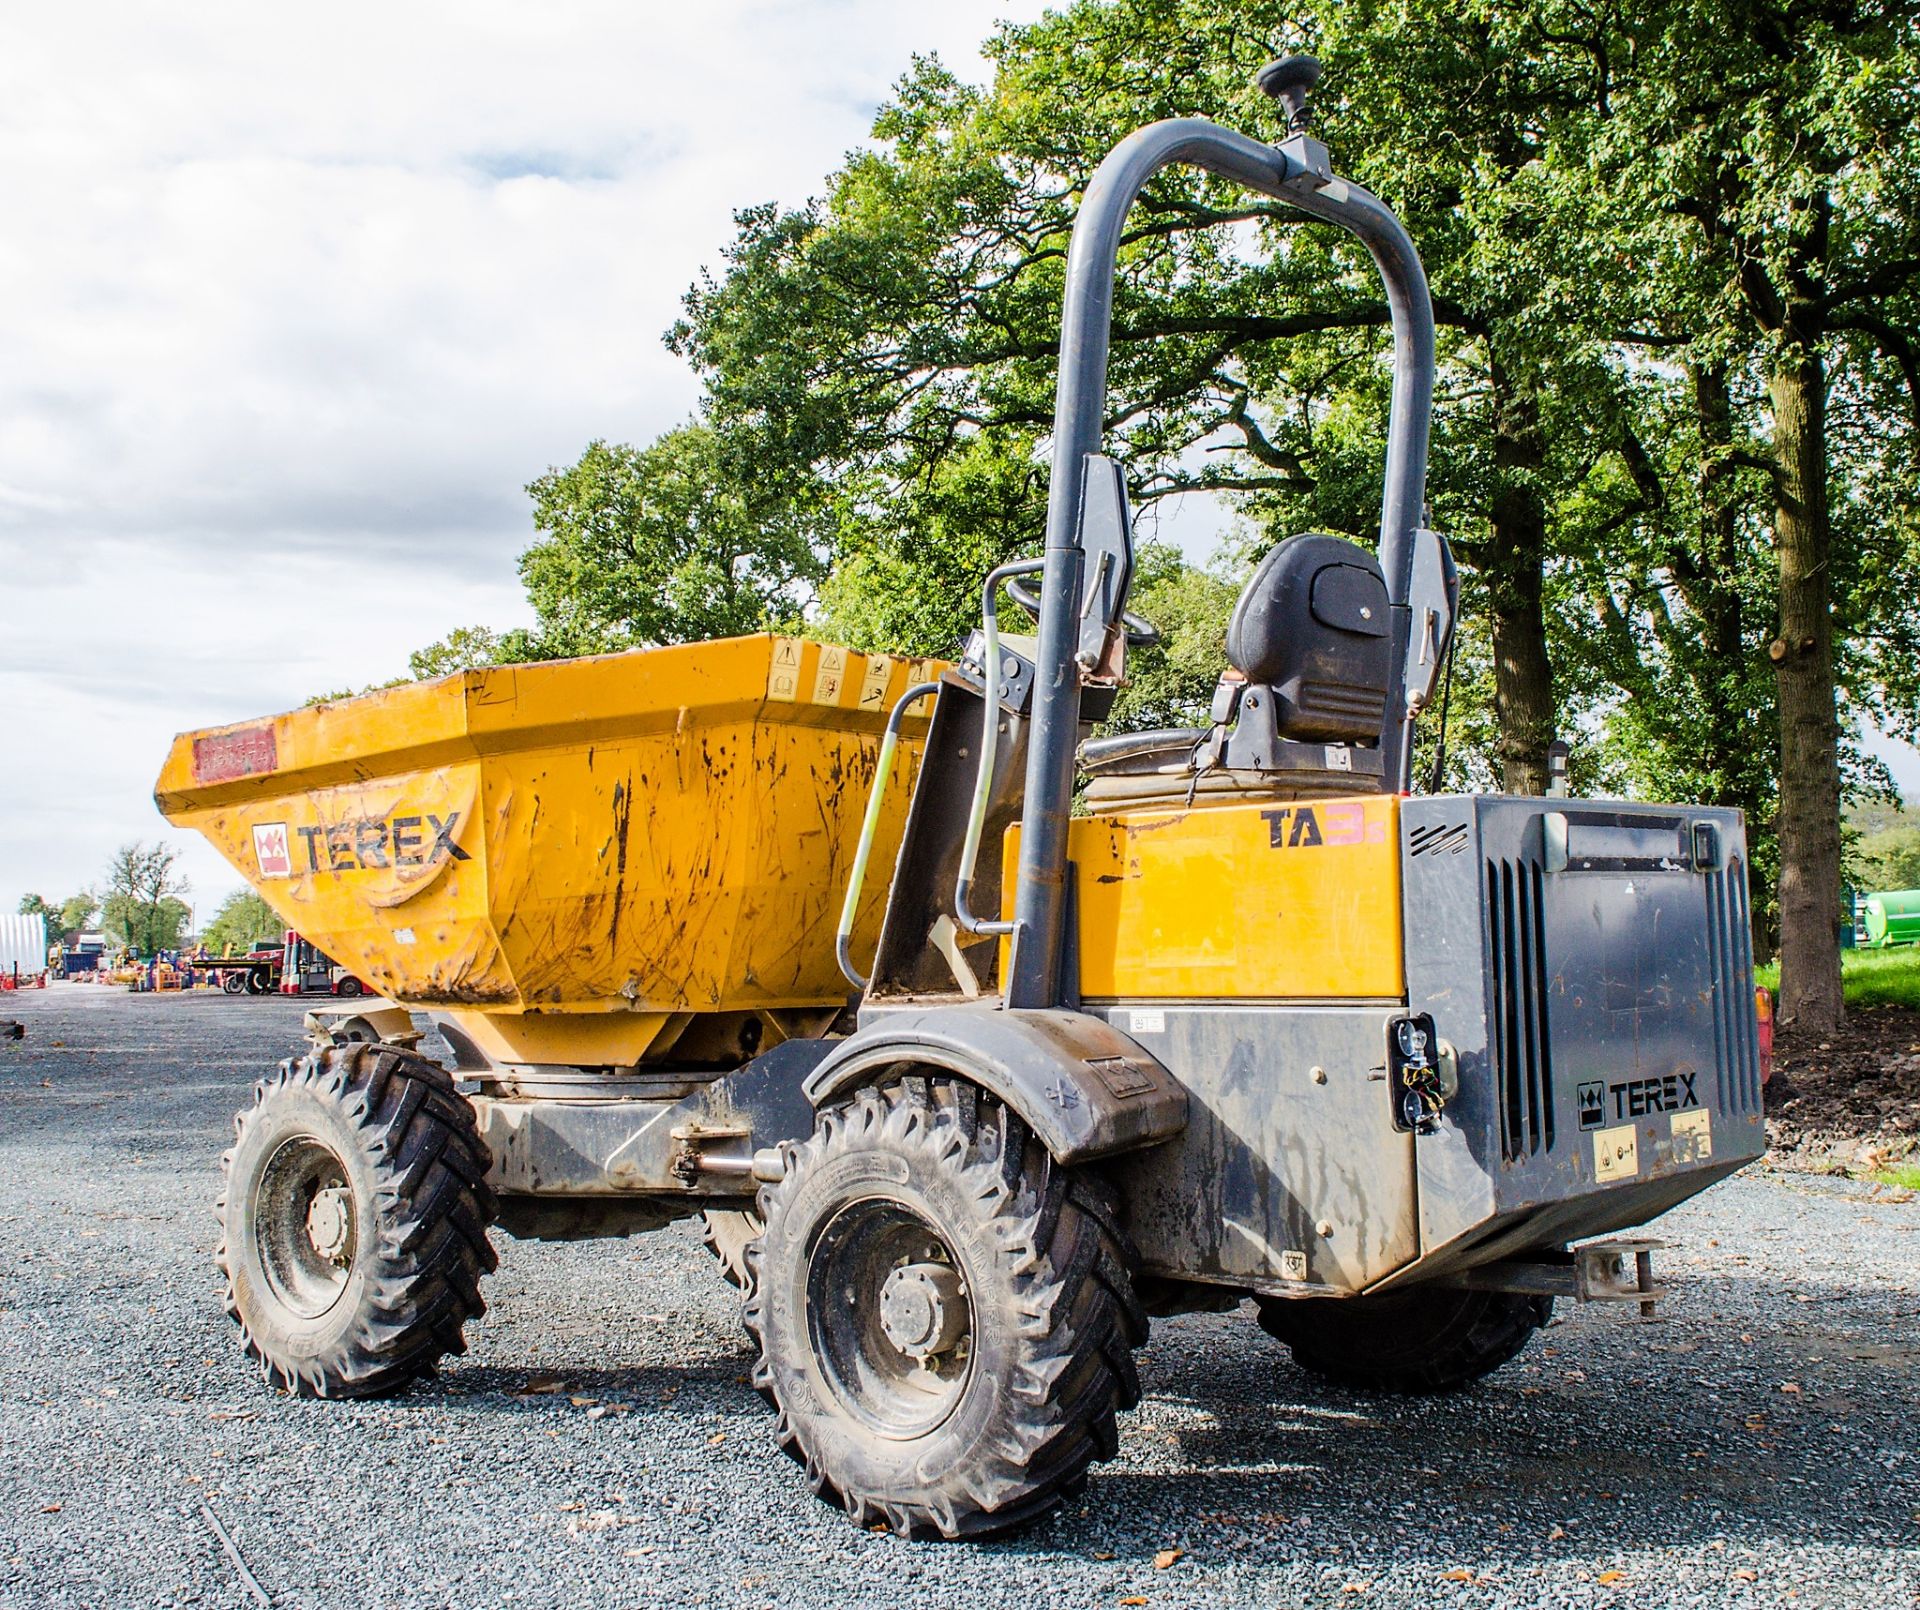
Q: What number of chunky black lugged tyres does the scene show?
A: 4